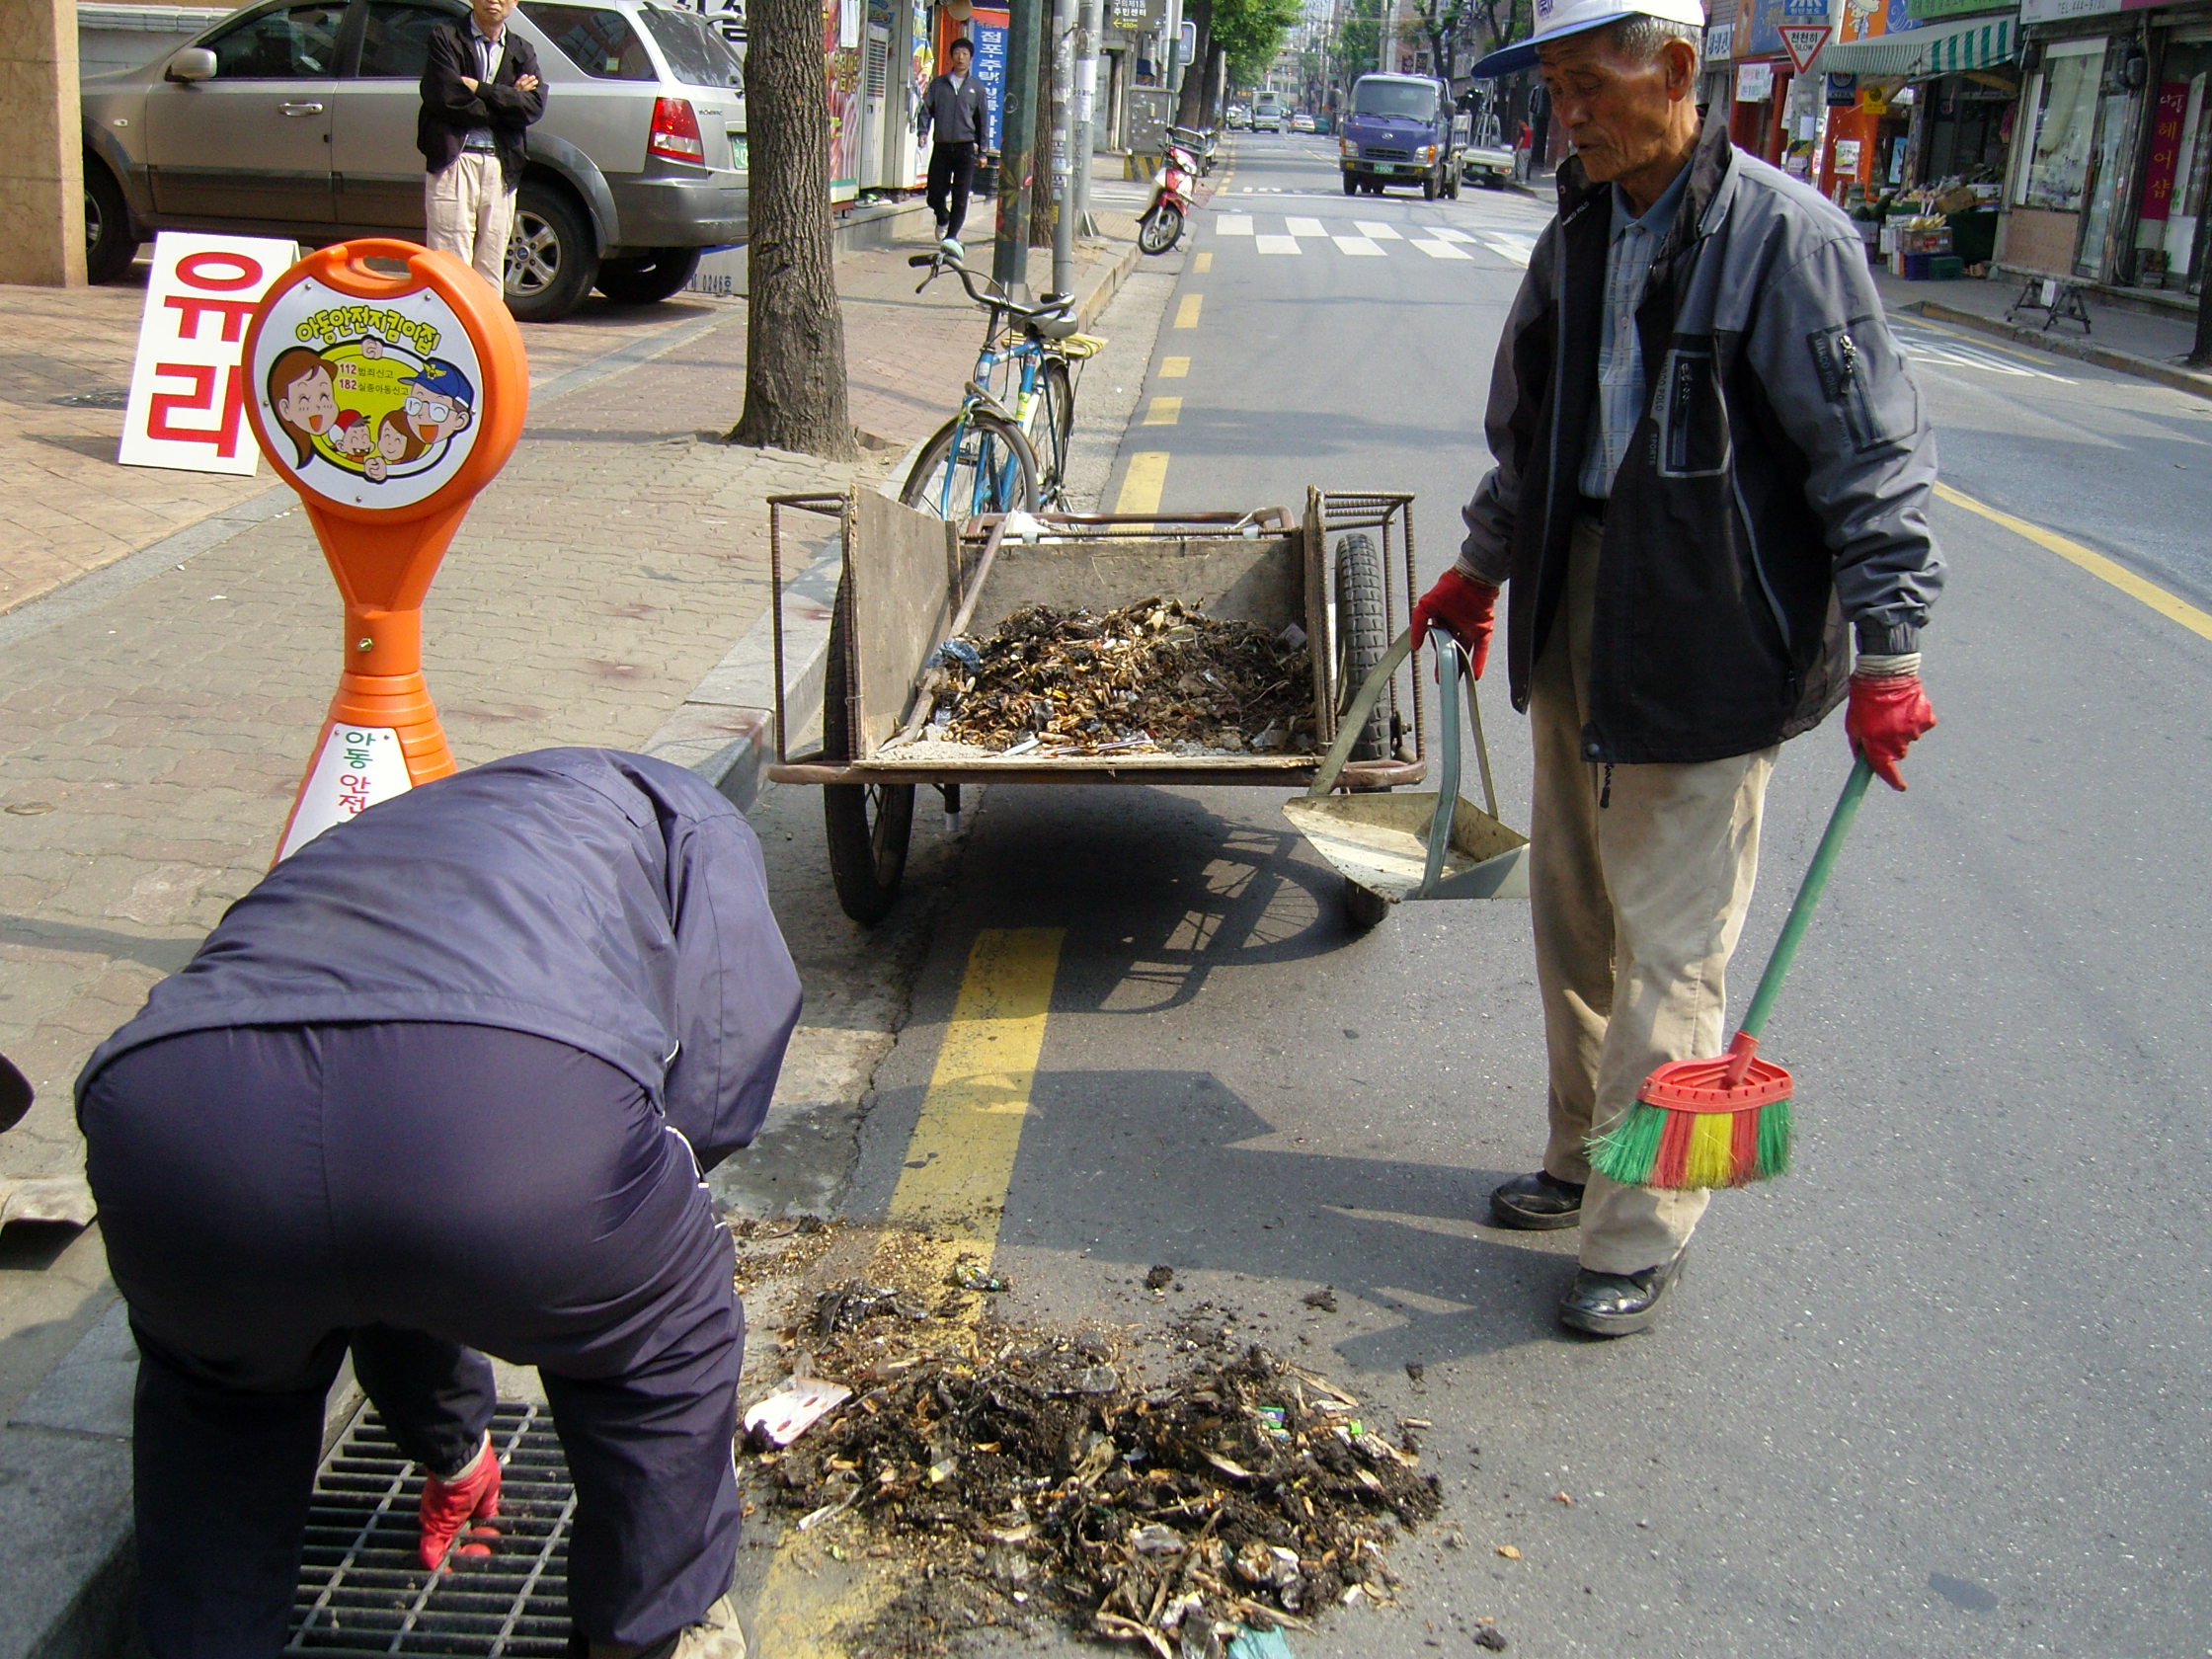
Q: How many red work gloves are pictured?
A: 3